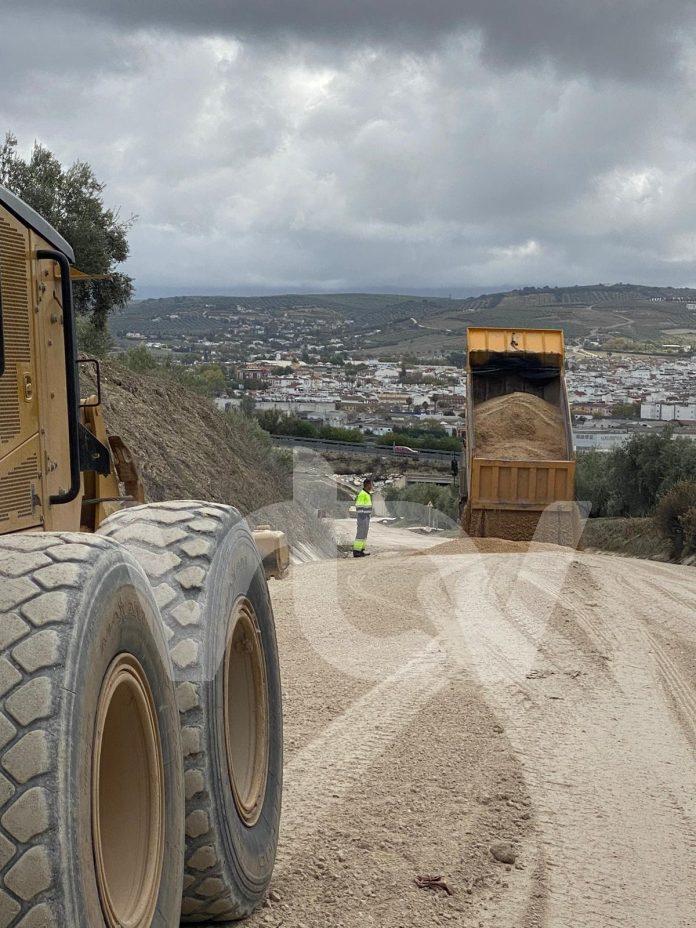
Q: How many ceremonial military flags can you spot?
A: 0